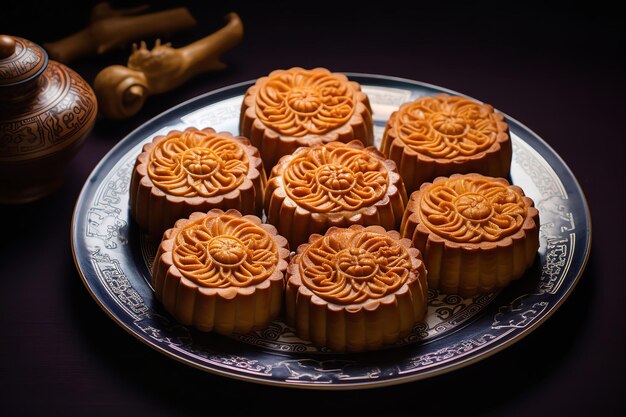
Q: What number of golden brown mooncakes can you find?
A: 7